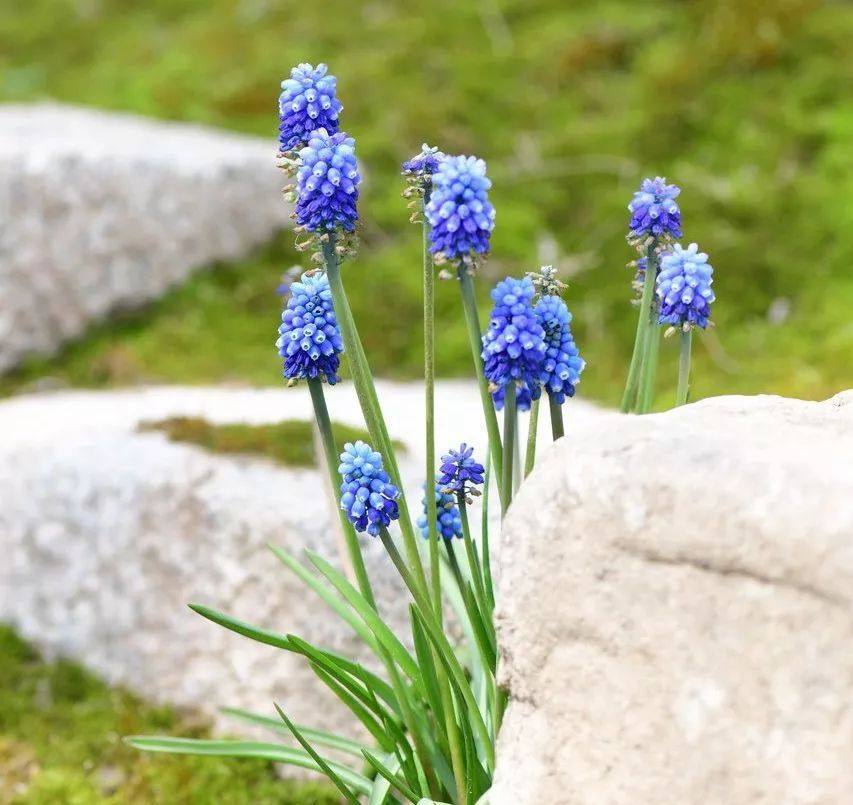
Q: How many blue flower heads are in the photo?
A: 12